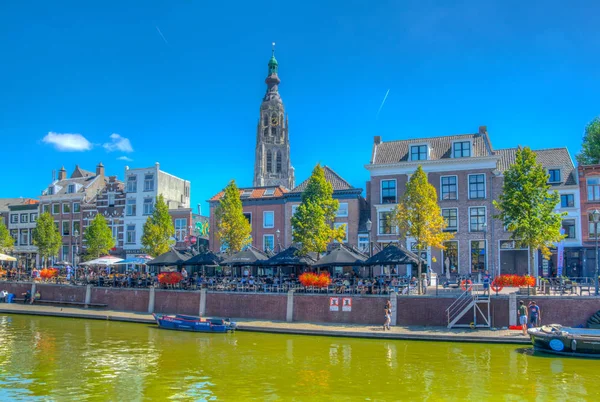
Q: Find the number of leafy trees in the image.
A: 9